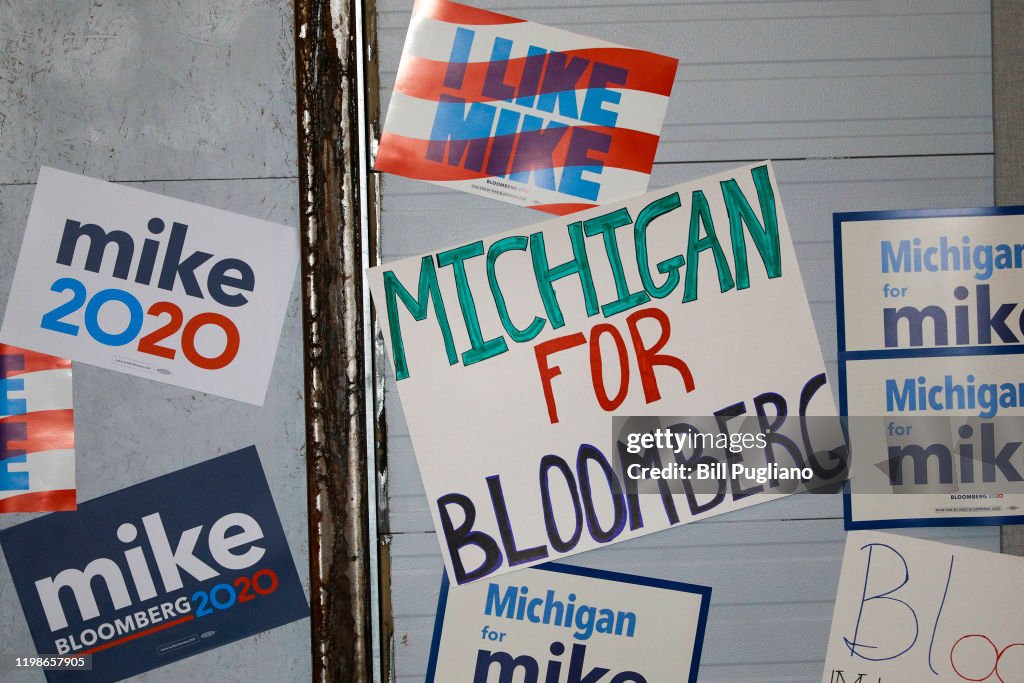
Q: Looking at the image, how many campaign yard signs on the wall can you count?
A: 9